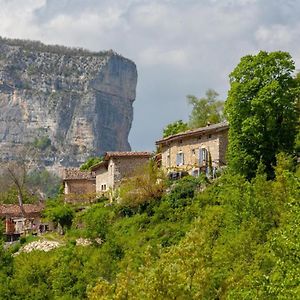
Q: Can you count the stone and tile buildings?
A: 4